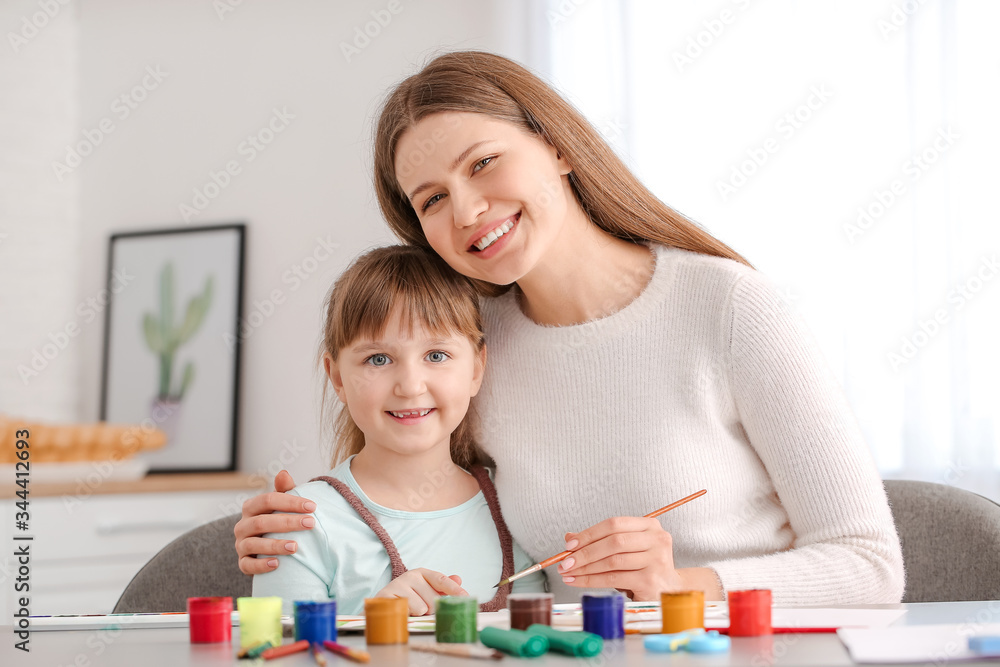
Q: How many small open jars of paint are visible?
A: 9